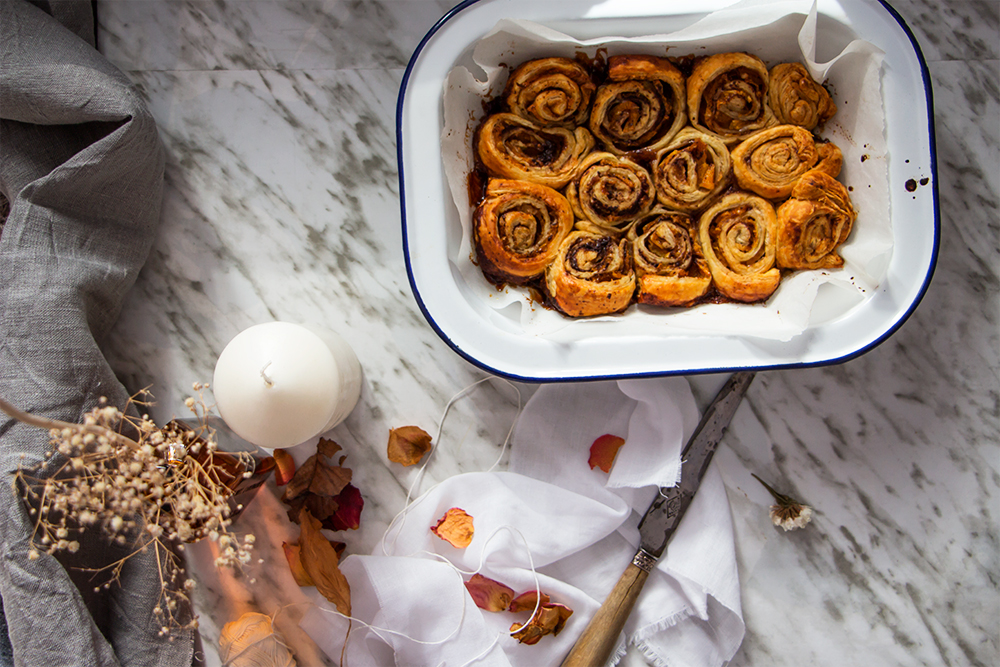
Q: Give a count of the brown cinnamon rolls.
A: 13